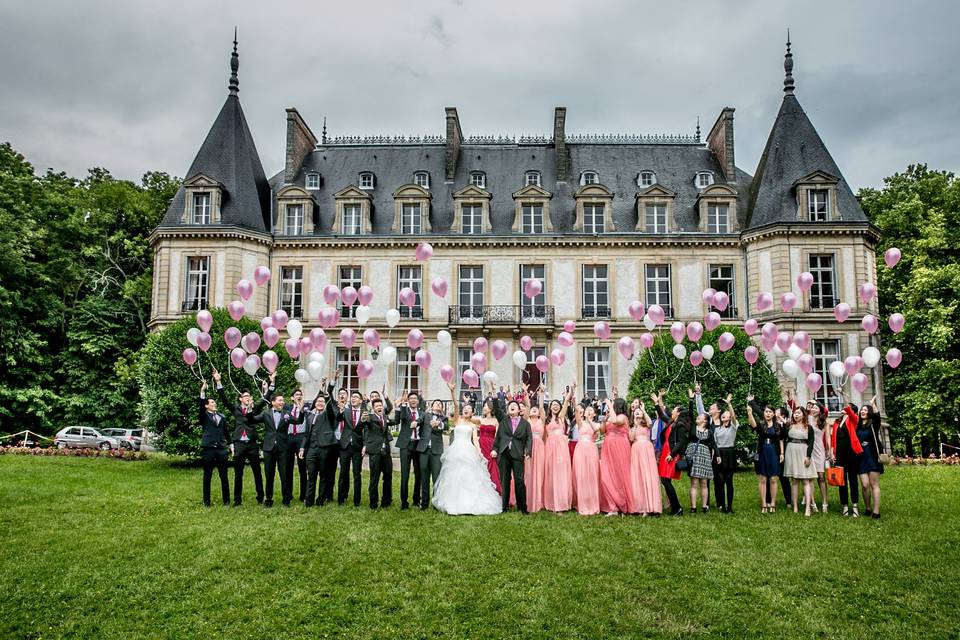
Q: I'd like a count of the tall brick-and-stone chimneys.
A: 4